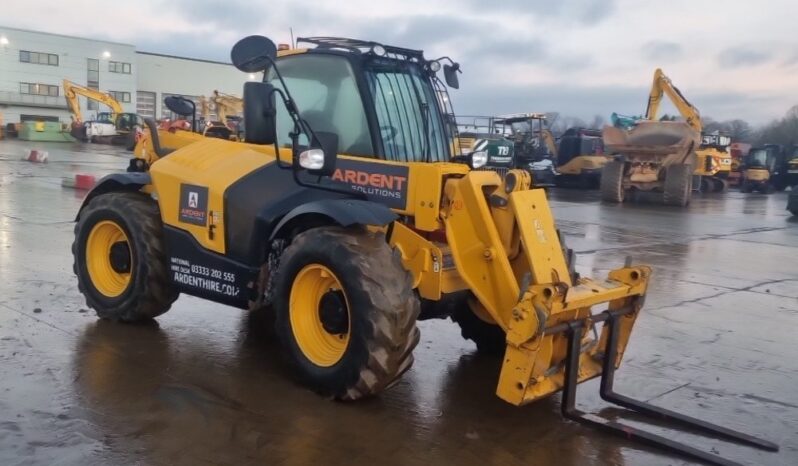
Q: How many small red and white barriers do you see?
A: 2